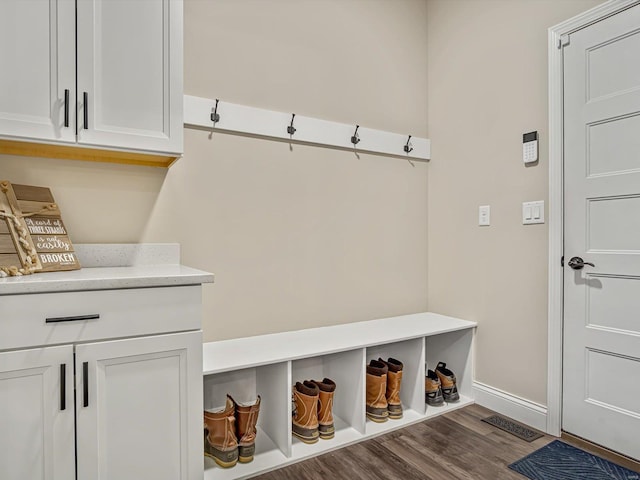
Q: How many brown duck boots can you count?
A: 6